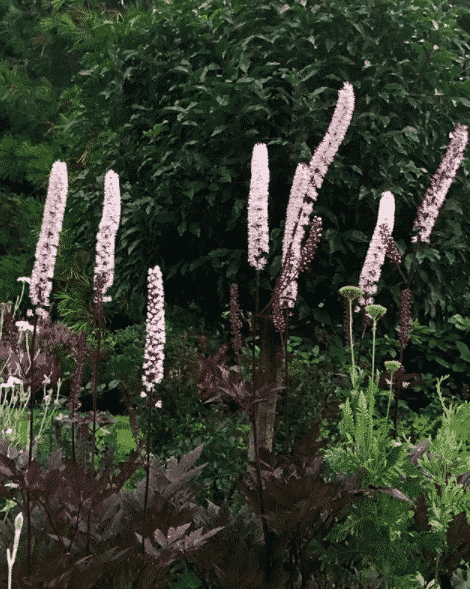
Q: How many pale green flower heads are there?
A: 3